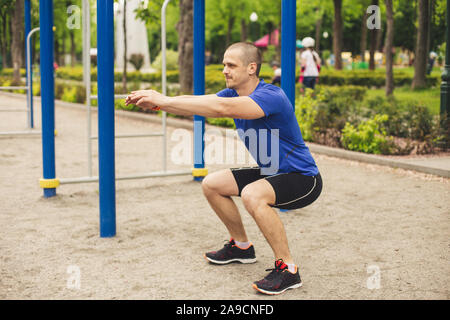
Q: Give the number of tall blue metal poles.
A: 5